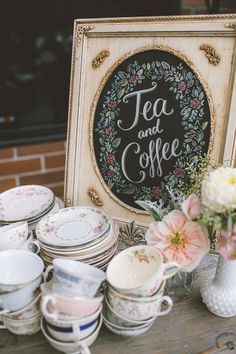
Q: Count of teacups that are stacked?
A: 14